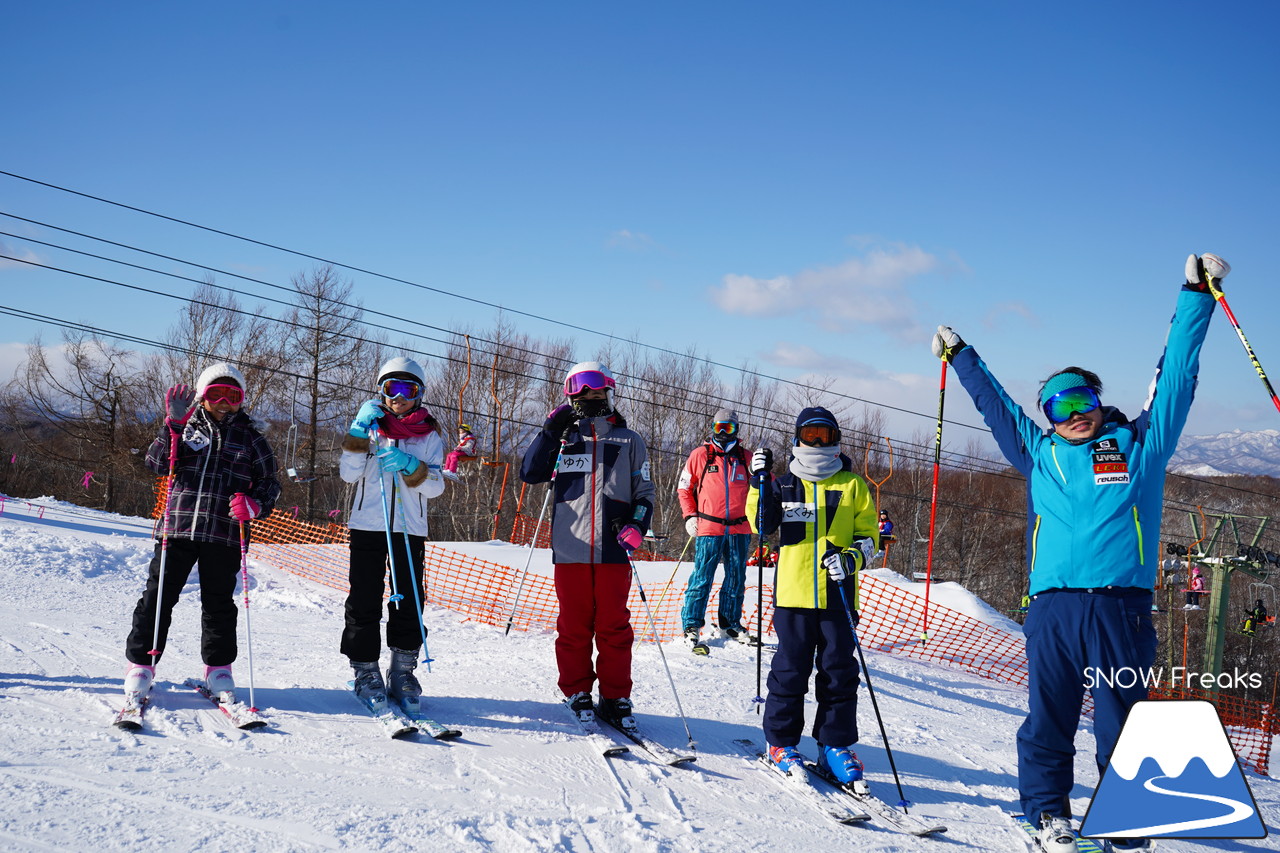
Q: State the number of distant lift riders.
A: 4